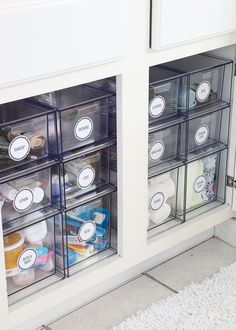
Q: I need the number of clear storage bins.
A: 12